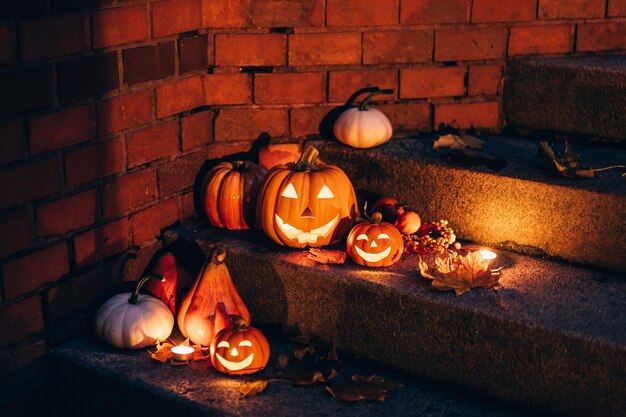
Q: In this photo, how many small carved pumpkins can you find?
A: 2